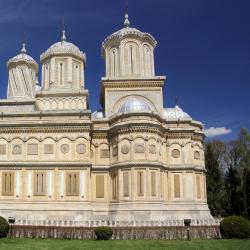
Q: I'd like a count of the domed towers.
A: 3